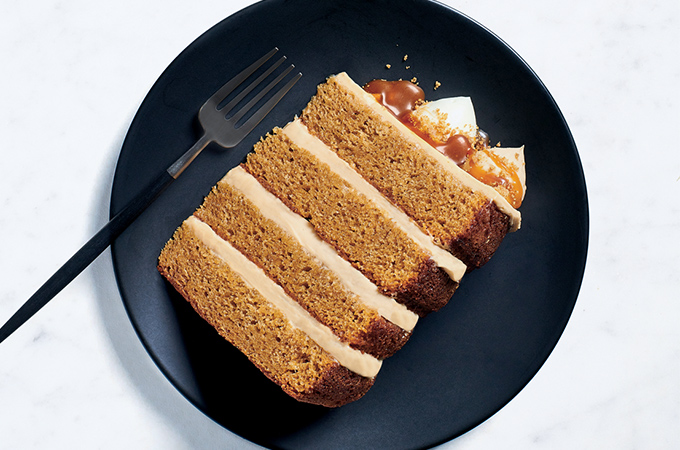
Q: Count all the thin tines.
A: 4